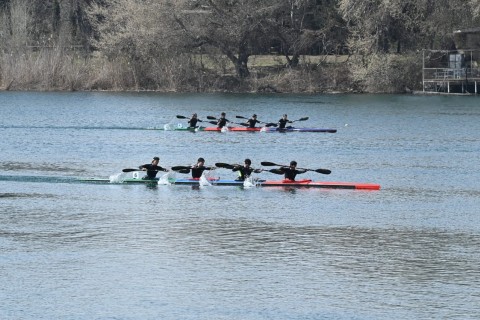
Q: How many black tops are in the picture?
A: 8